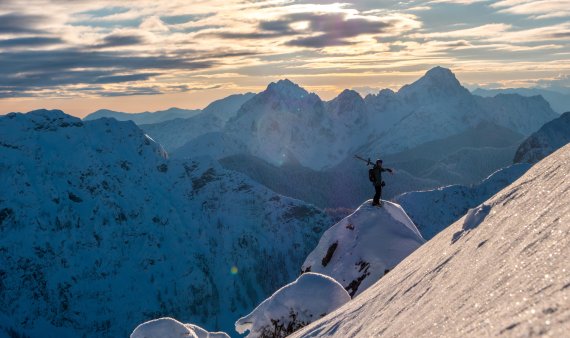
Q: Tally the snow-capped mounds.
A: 3